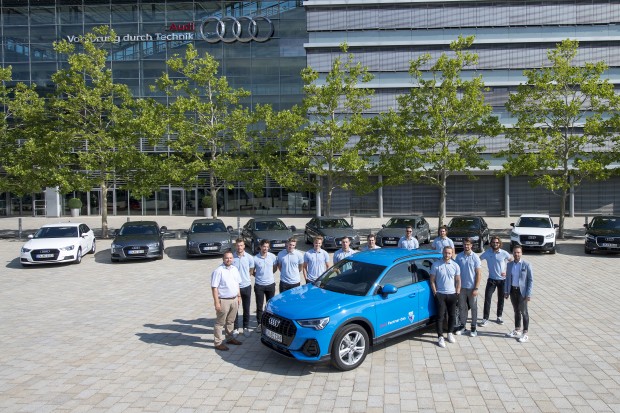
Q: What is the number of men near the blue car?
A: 13